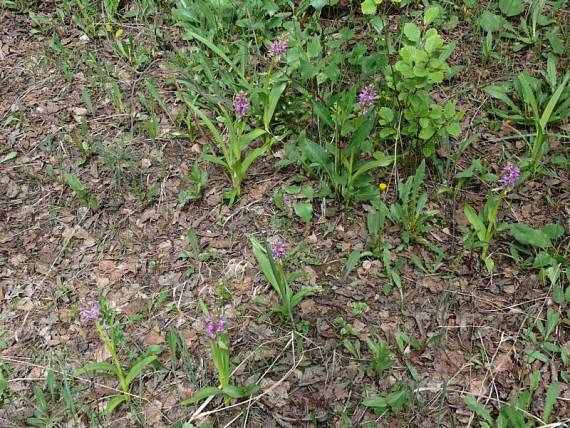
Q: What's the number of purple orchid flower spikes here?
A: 7